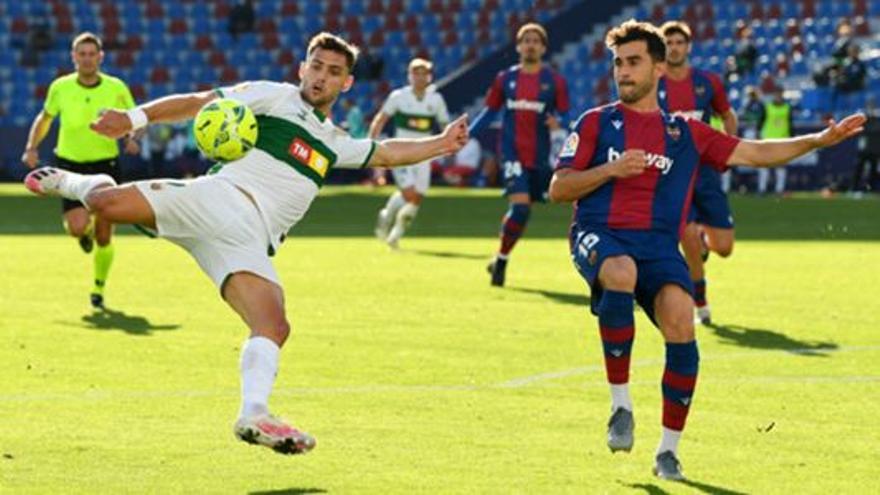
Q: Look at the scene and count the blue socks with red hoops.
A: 4